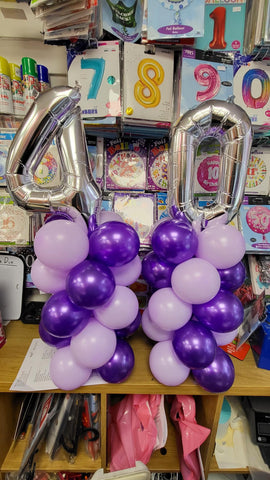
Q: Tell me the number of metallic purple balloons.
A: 12